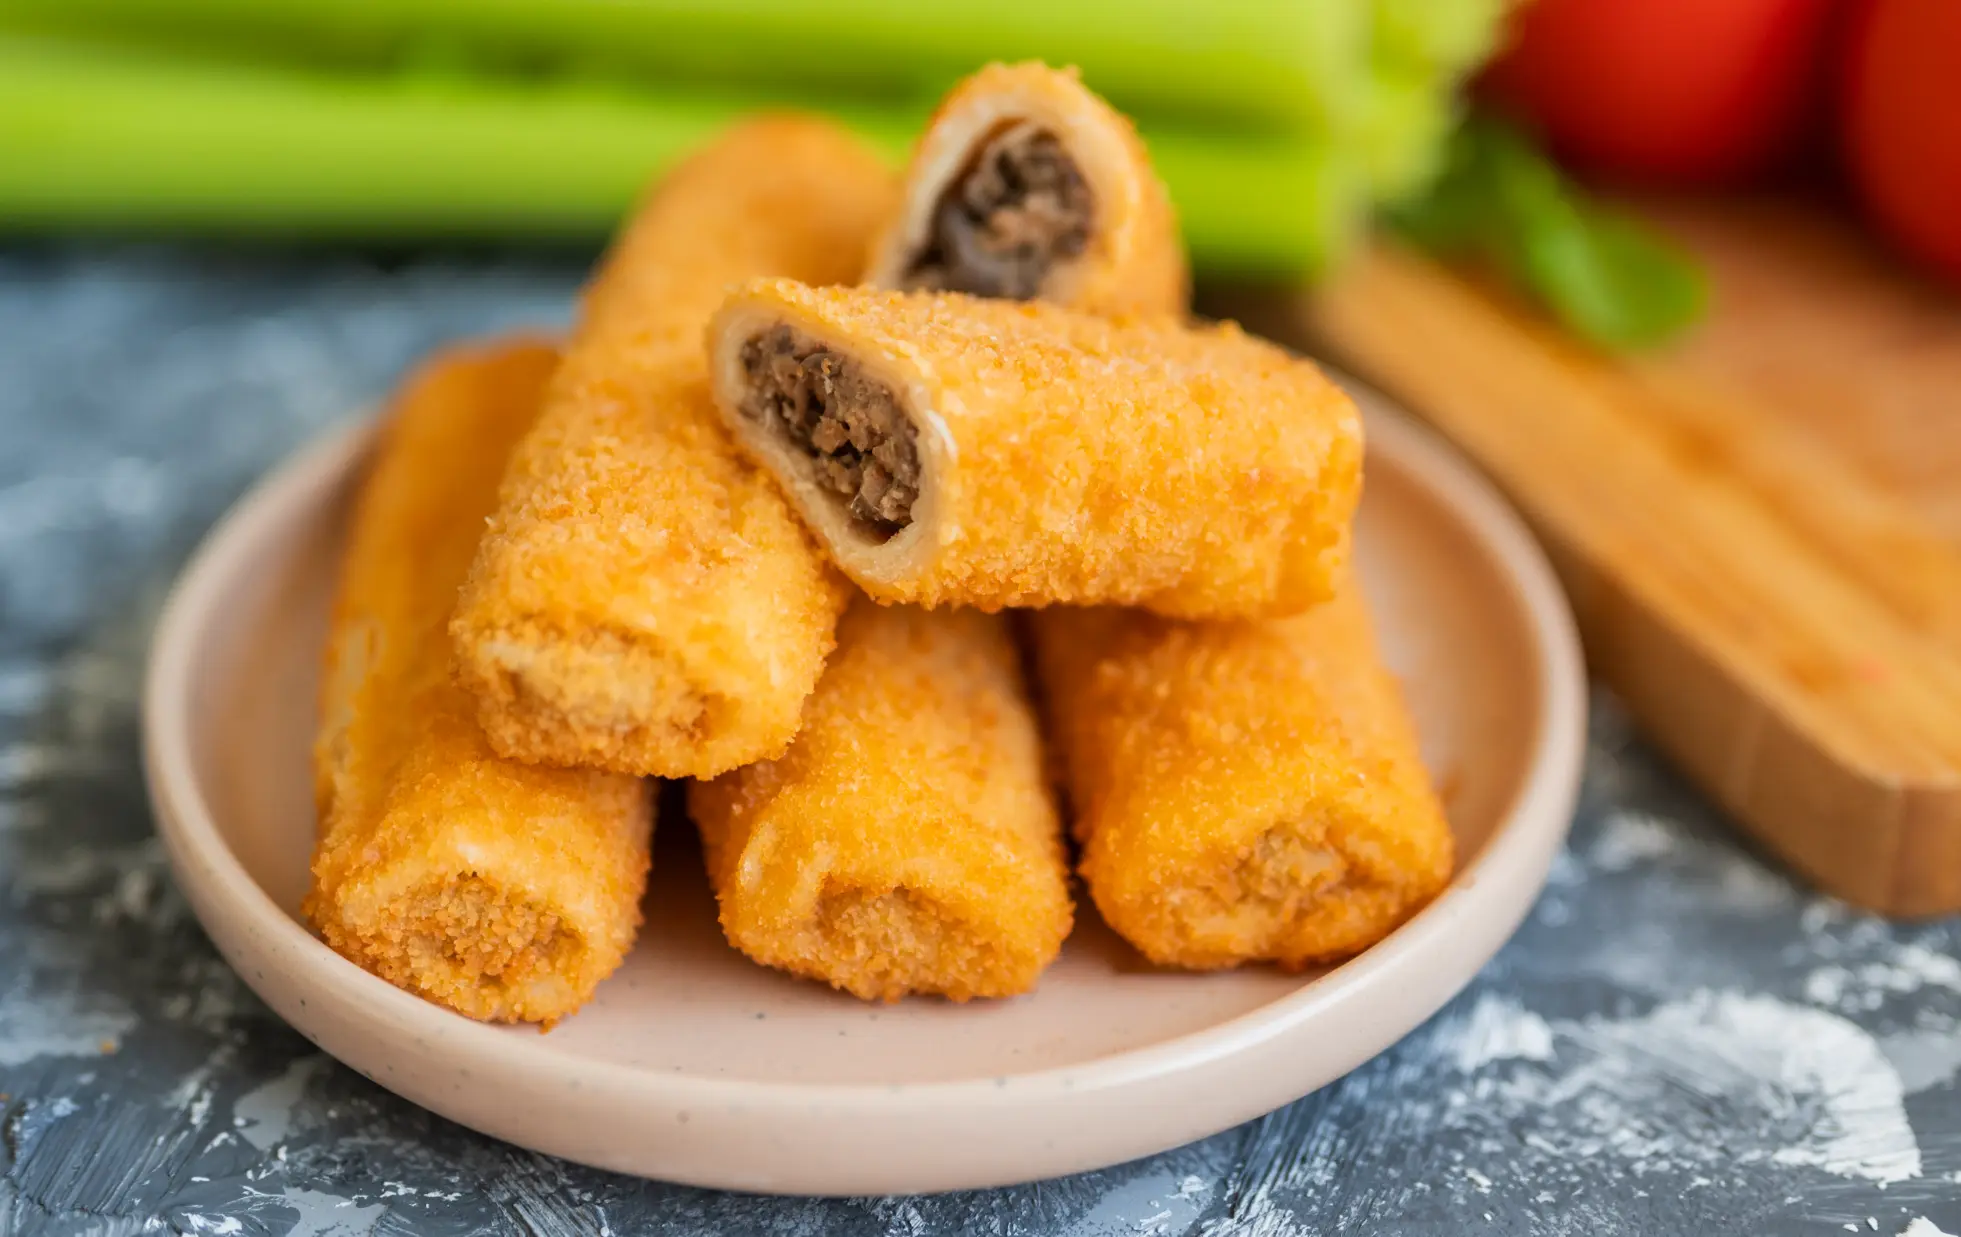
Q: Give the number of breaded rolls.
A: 6